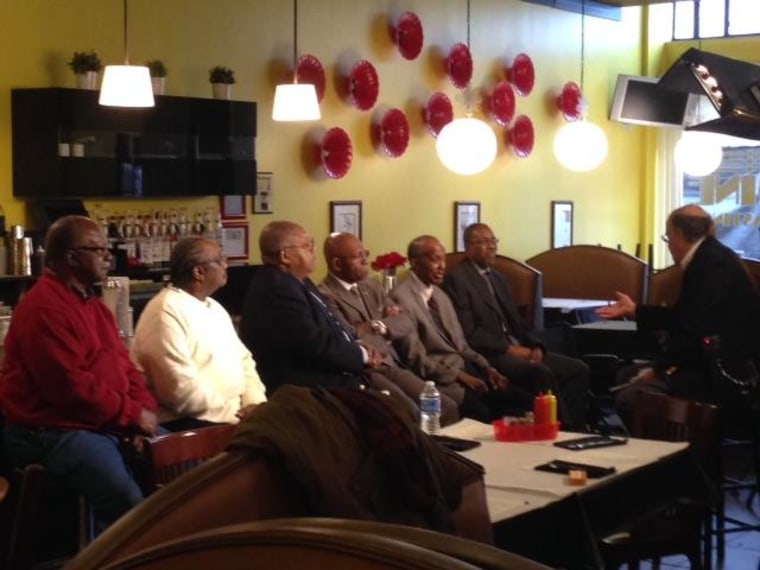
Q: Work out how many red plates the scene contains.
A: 11